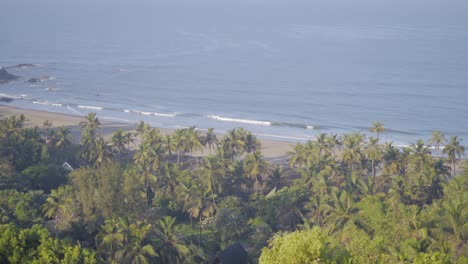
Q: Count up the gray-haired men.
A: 0